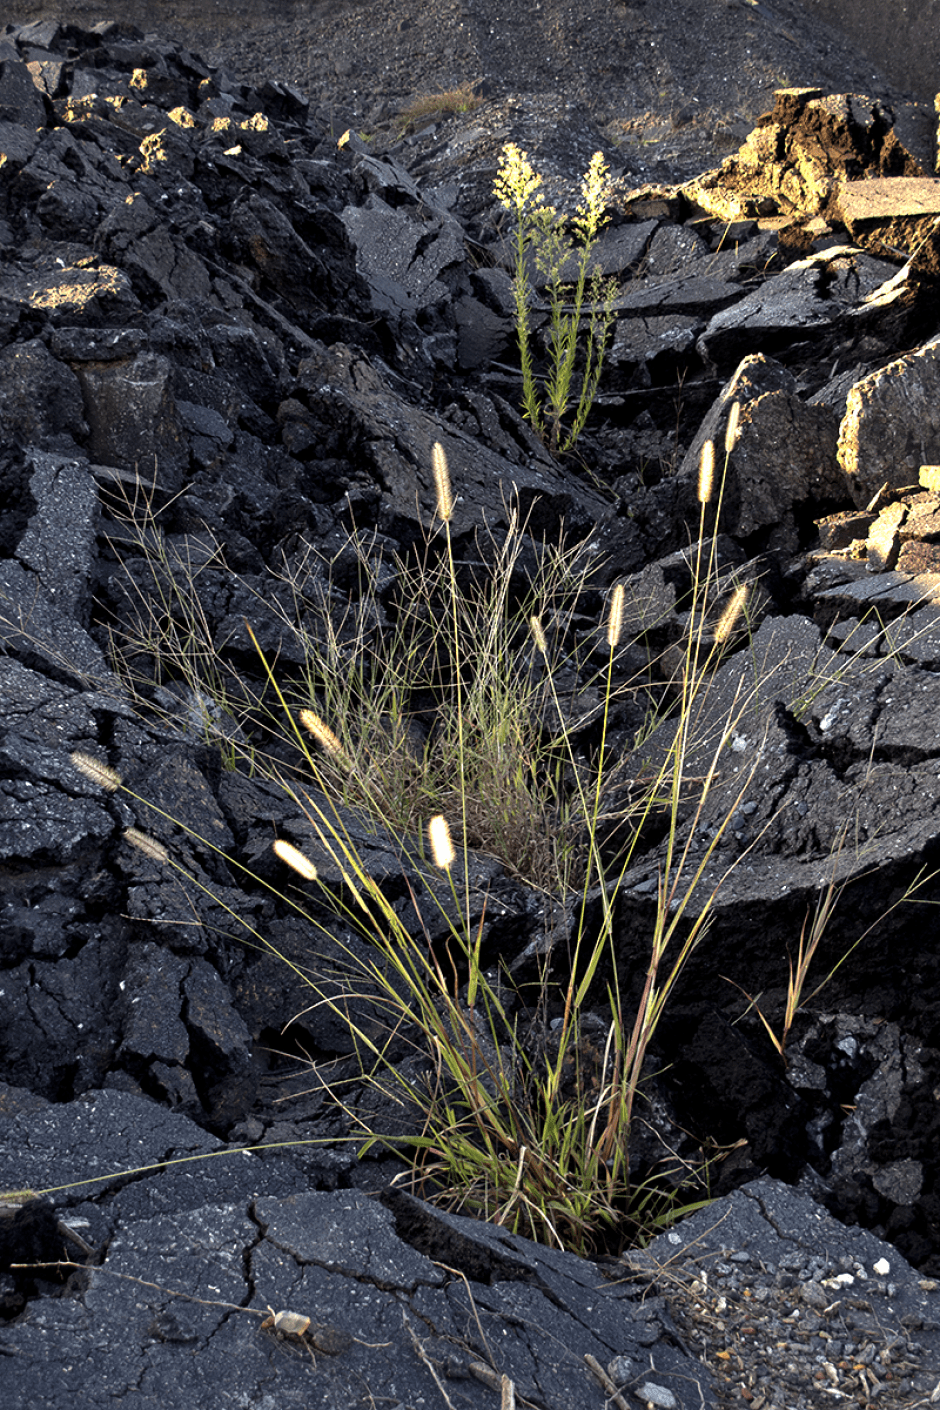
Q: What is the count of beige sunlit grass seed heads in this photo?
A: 11